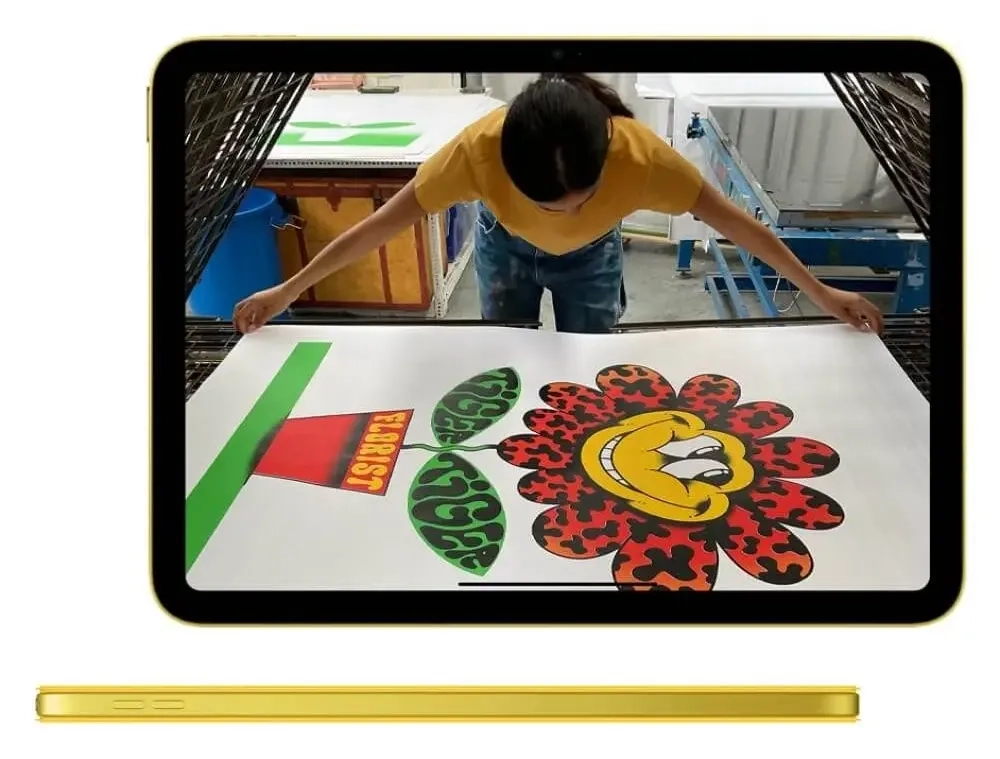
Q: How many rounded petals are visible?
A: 12